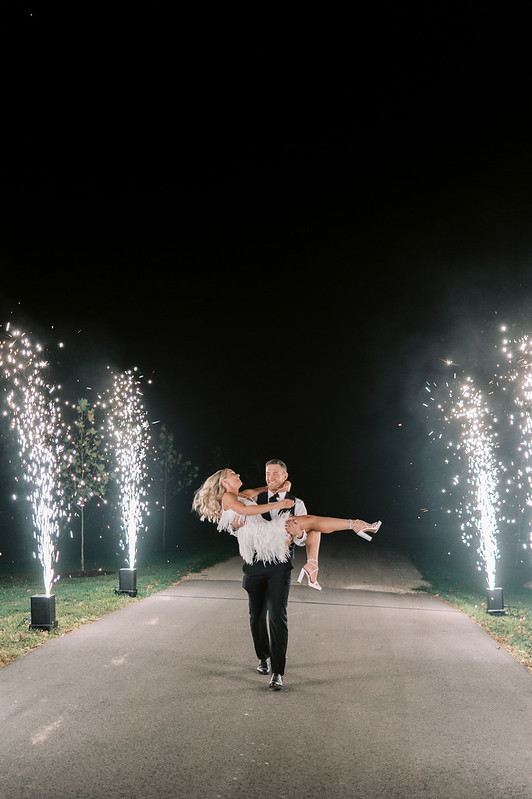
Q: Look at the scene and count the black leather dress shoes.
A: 2